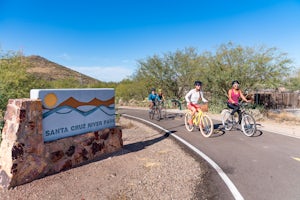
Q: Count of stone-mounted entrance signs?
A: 1